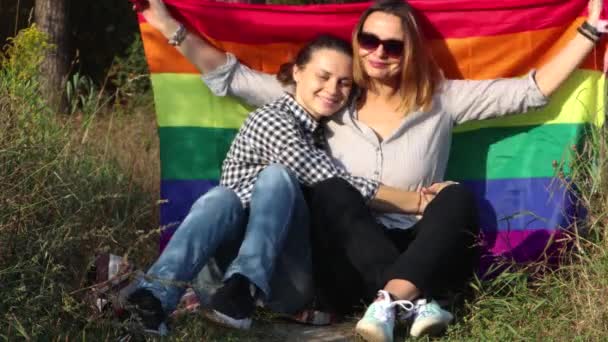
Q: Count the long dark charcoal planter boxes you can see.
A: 0